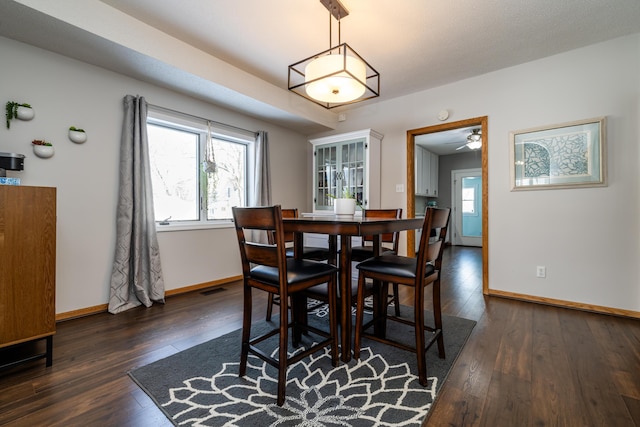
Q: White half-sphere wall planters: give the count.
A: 3